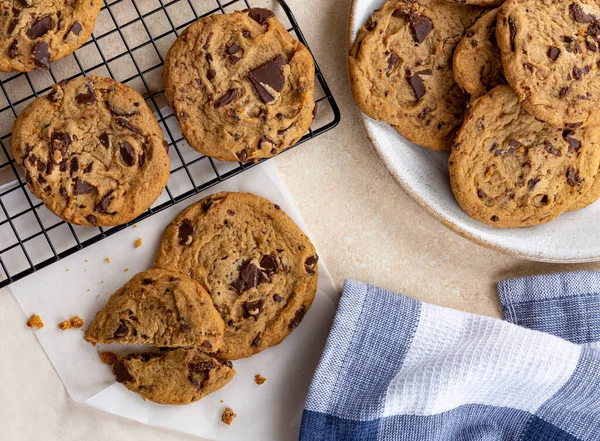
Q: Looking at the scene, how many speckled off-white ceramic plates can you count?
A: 1